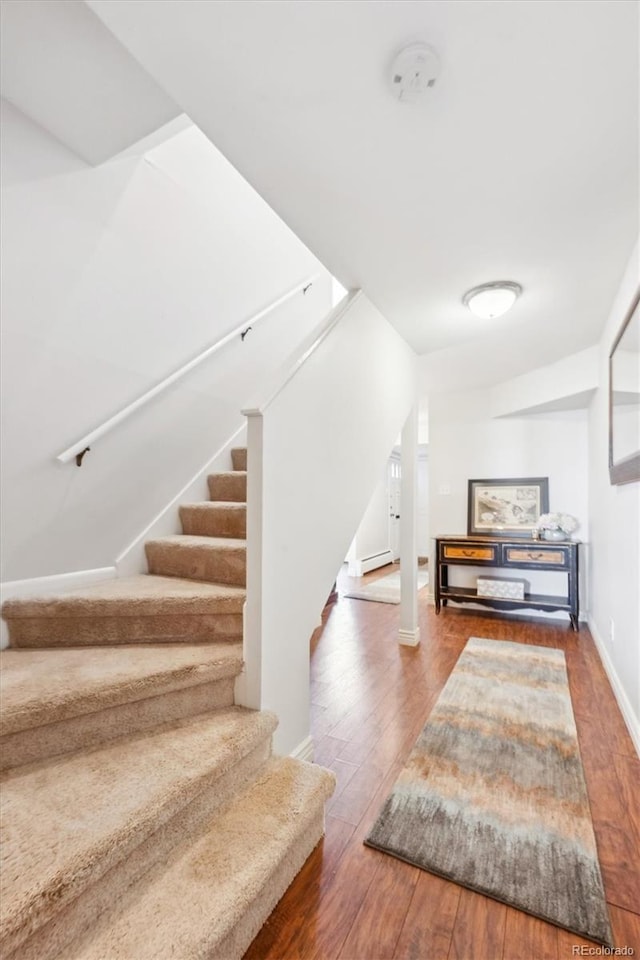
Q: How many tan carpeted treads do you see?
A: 8